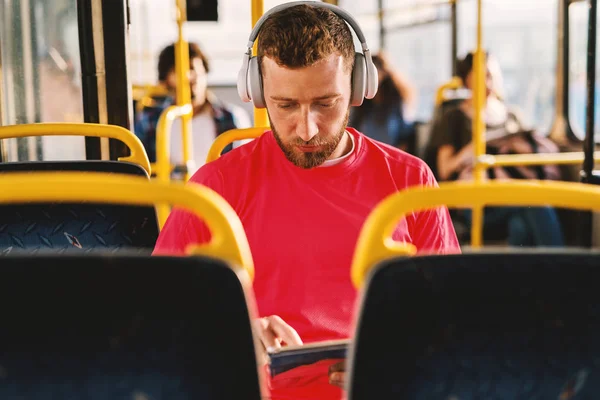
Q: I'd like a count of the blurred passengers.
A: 3